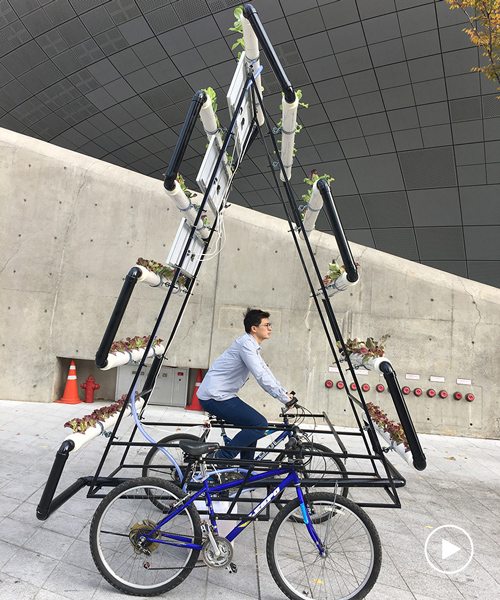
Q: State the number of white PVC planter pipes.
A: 11